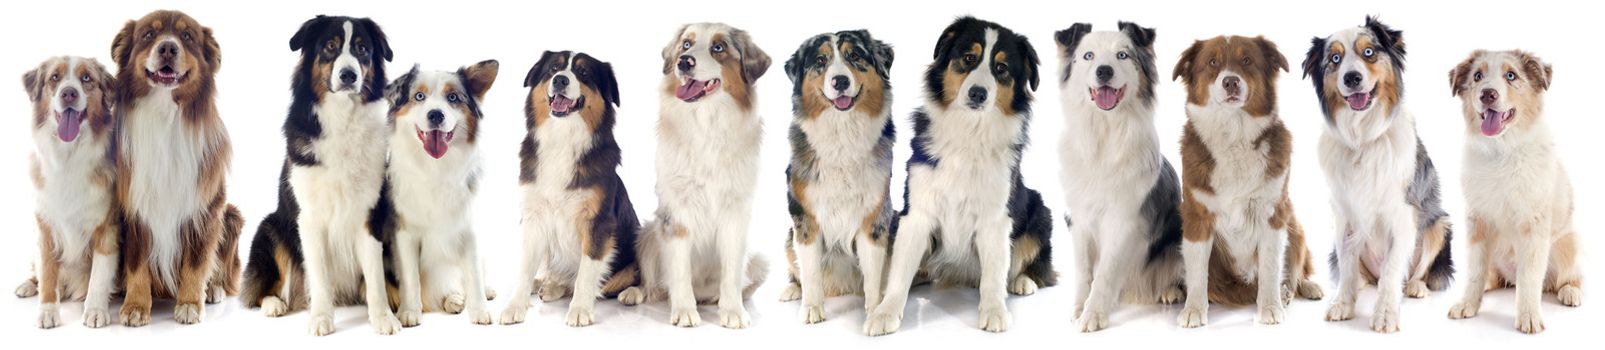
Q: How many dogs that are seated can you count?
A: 12